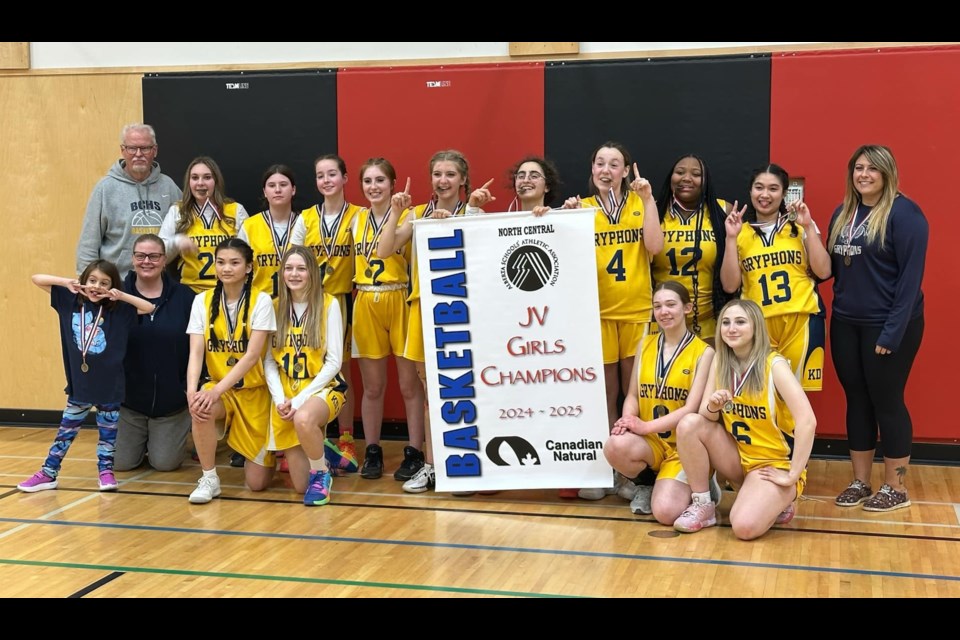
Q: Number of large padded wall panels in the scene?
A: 4